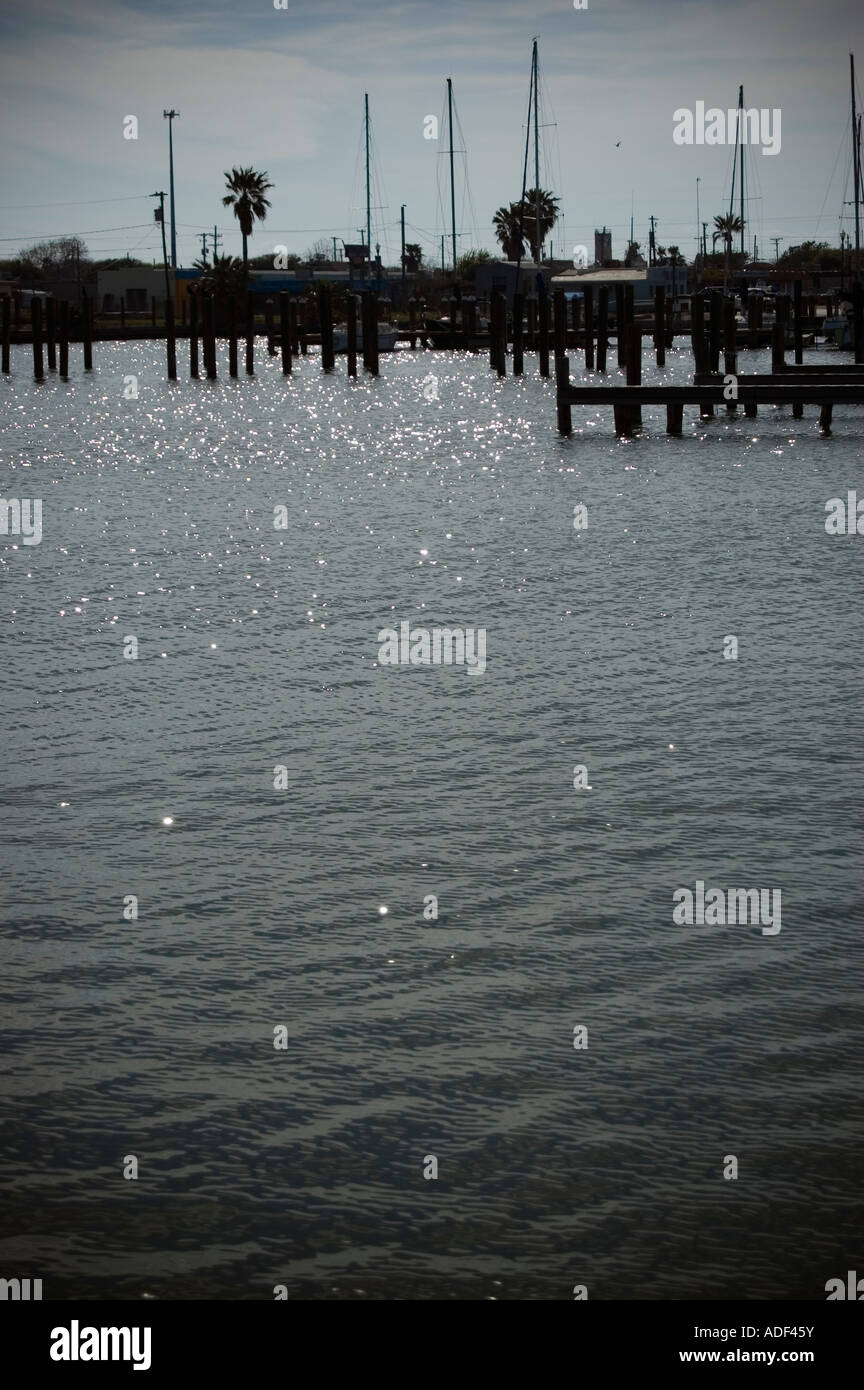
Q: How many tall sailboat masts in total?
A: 5